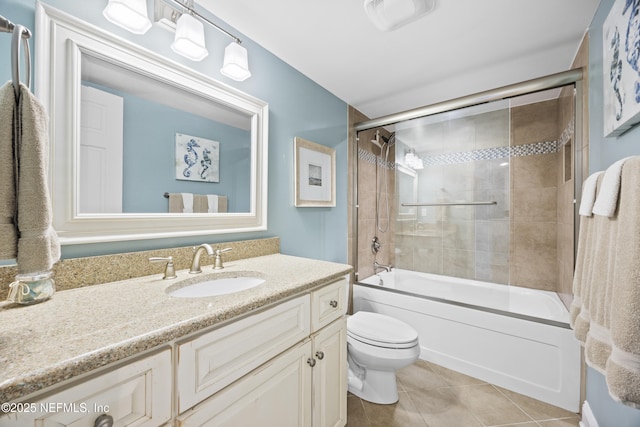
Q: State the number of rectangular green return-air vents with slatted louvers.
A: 0